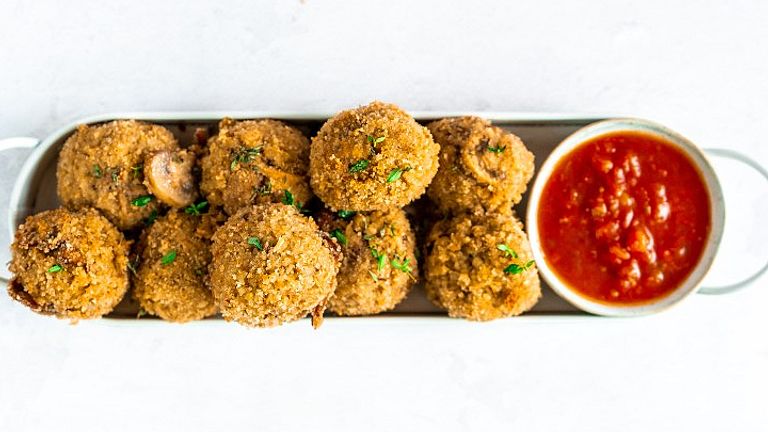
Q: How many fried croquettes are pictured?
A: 9